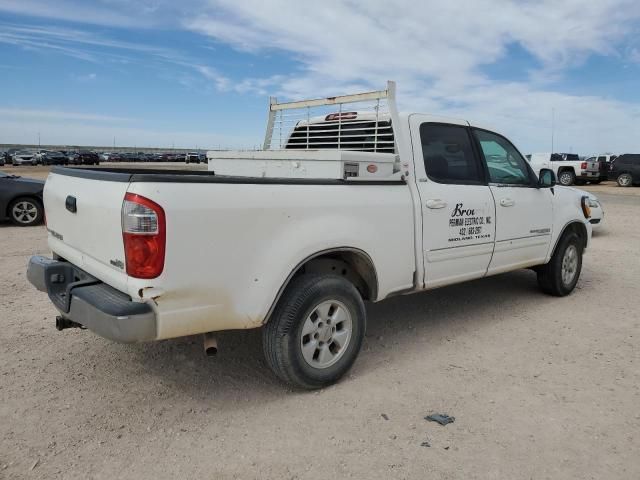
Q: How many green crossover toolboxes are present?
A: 0